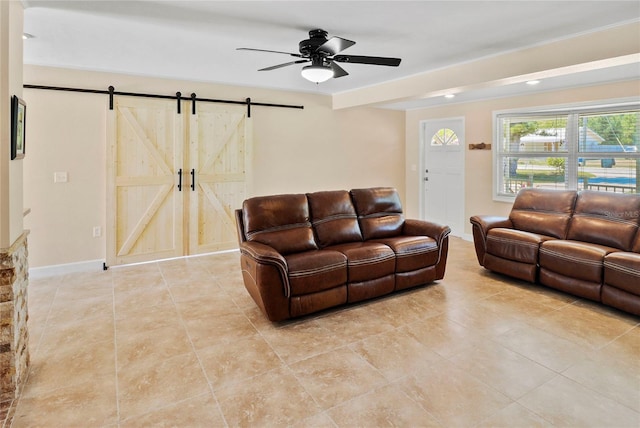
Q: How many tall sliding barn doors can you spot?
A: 2